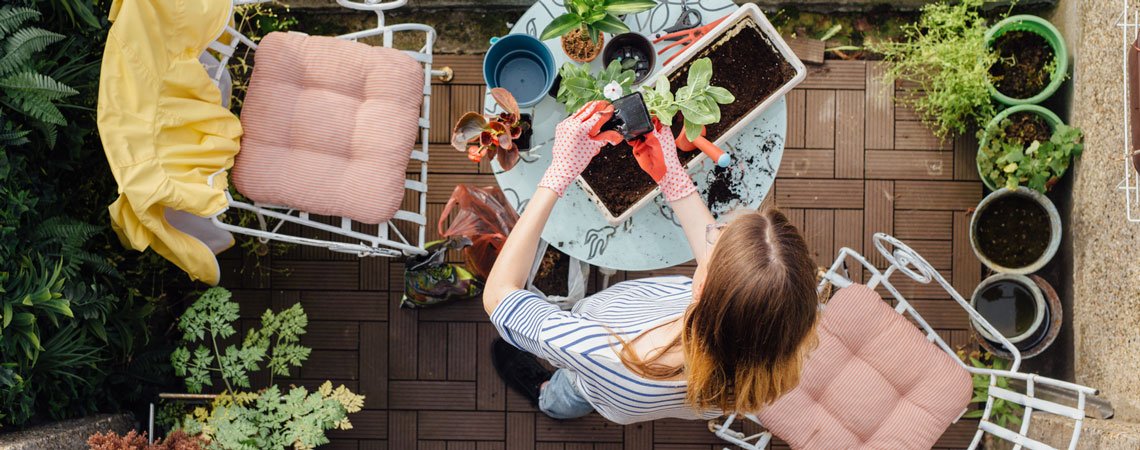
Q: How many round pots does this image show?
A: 7